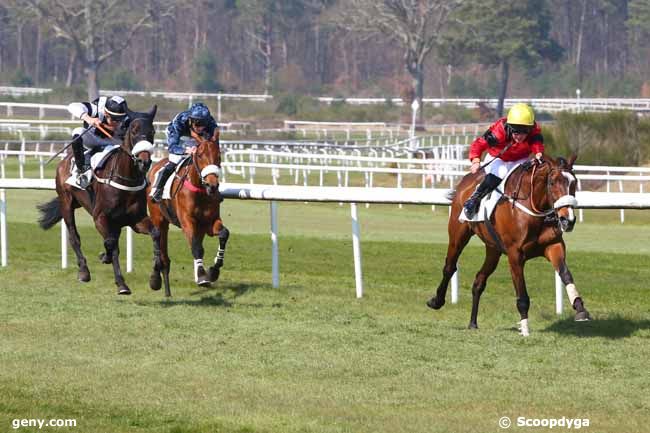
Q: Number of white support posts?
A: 7